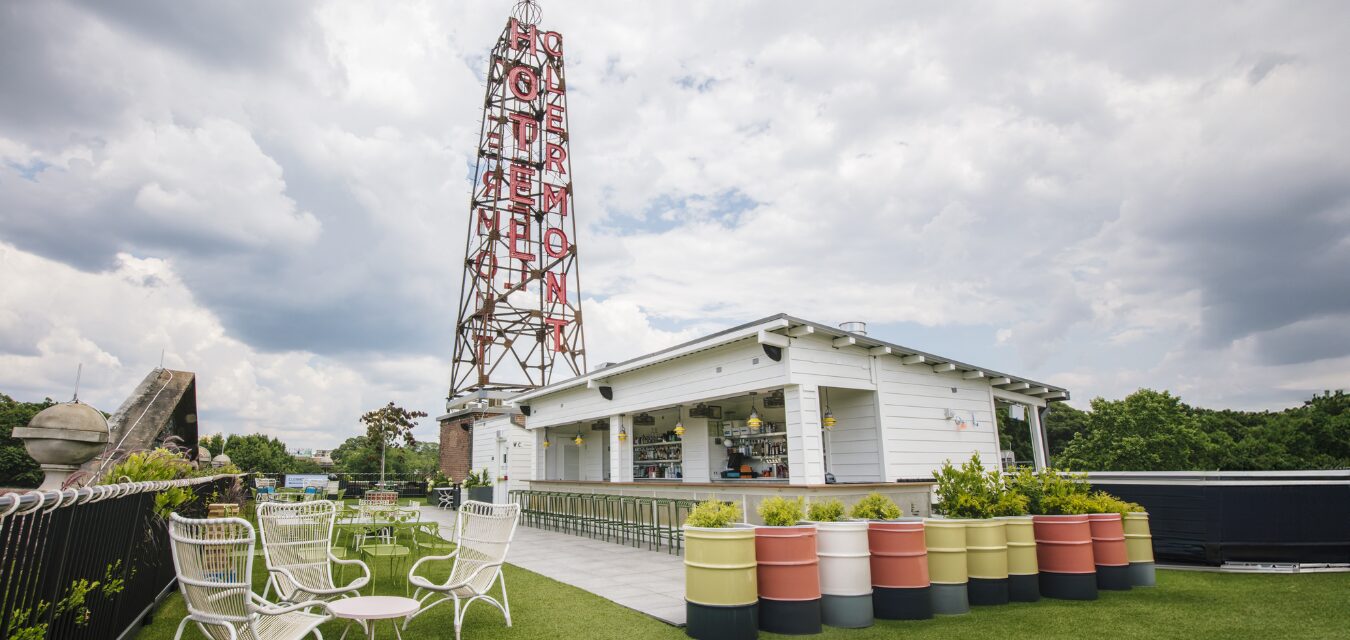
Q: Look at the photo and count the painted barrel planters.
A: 10